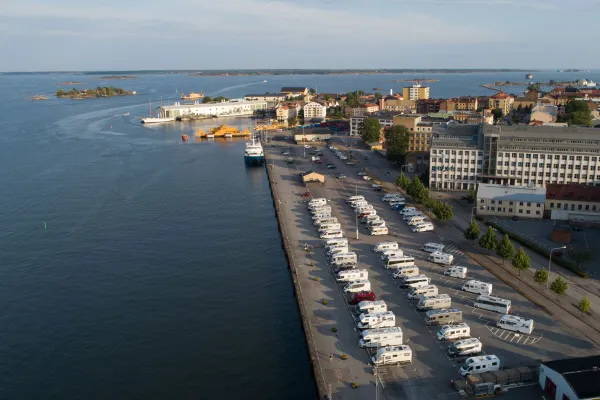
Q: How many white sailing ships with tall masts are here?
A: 1